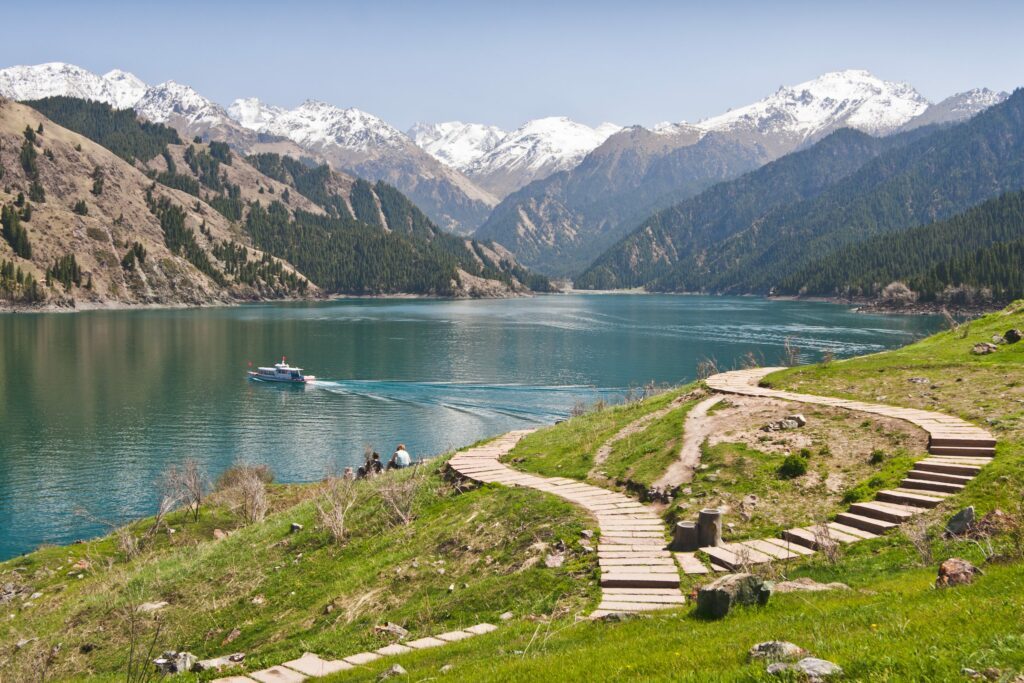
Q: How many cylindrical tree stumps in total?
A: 2